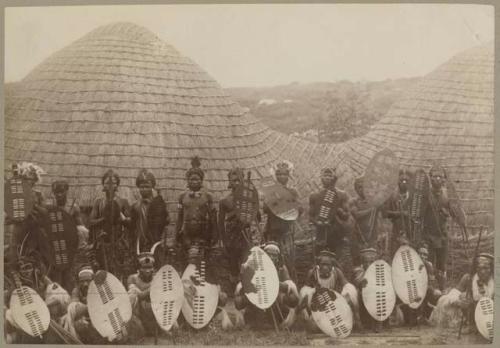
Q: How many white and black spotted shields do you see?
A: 9